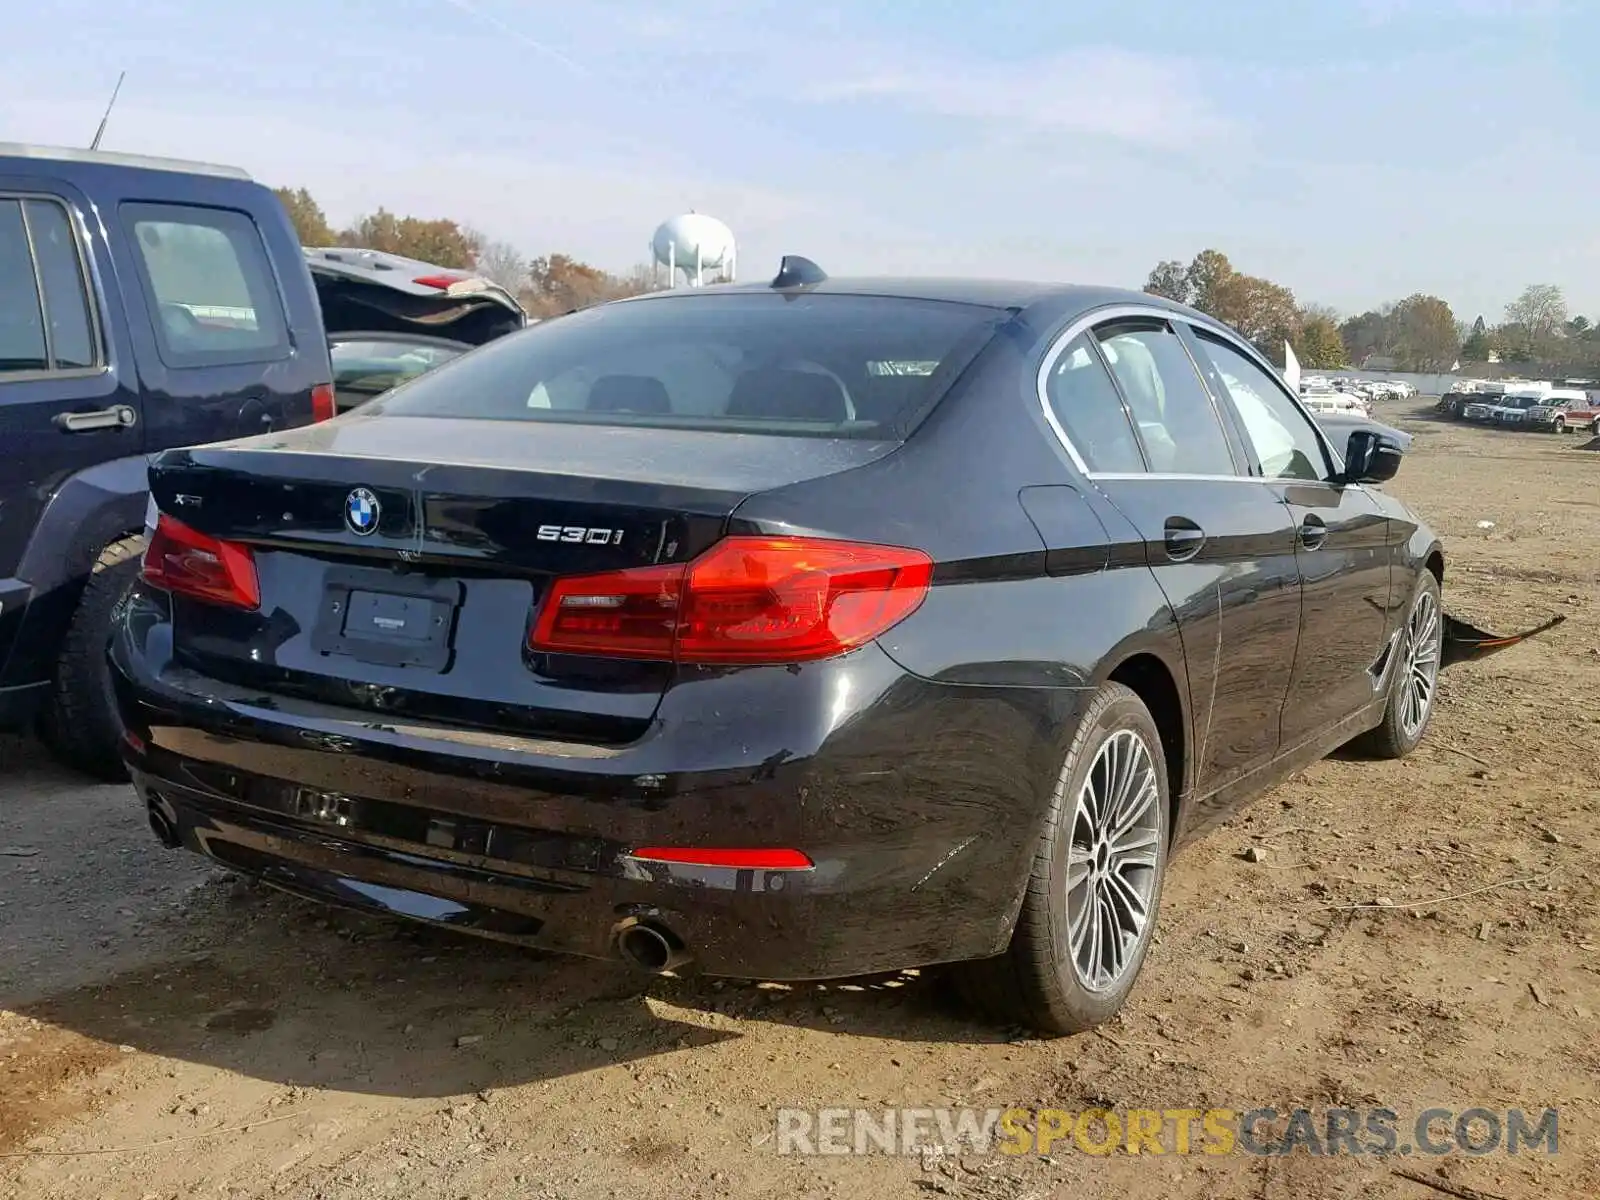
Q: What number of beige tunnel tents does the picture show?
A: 0